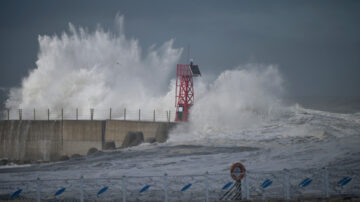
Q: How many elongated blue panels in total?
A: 9